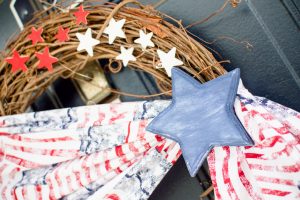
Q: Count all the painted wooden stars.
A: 11